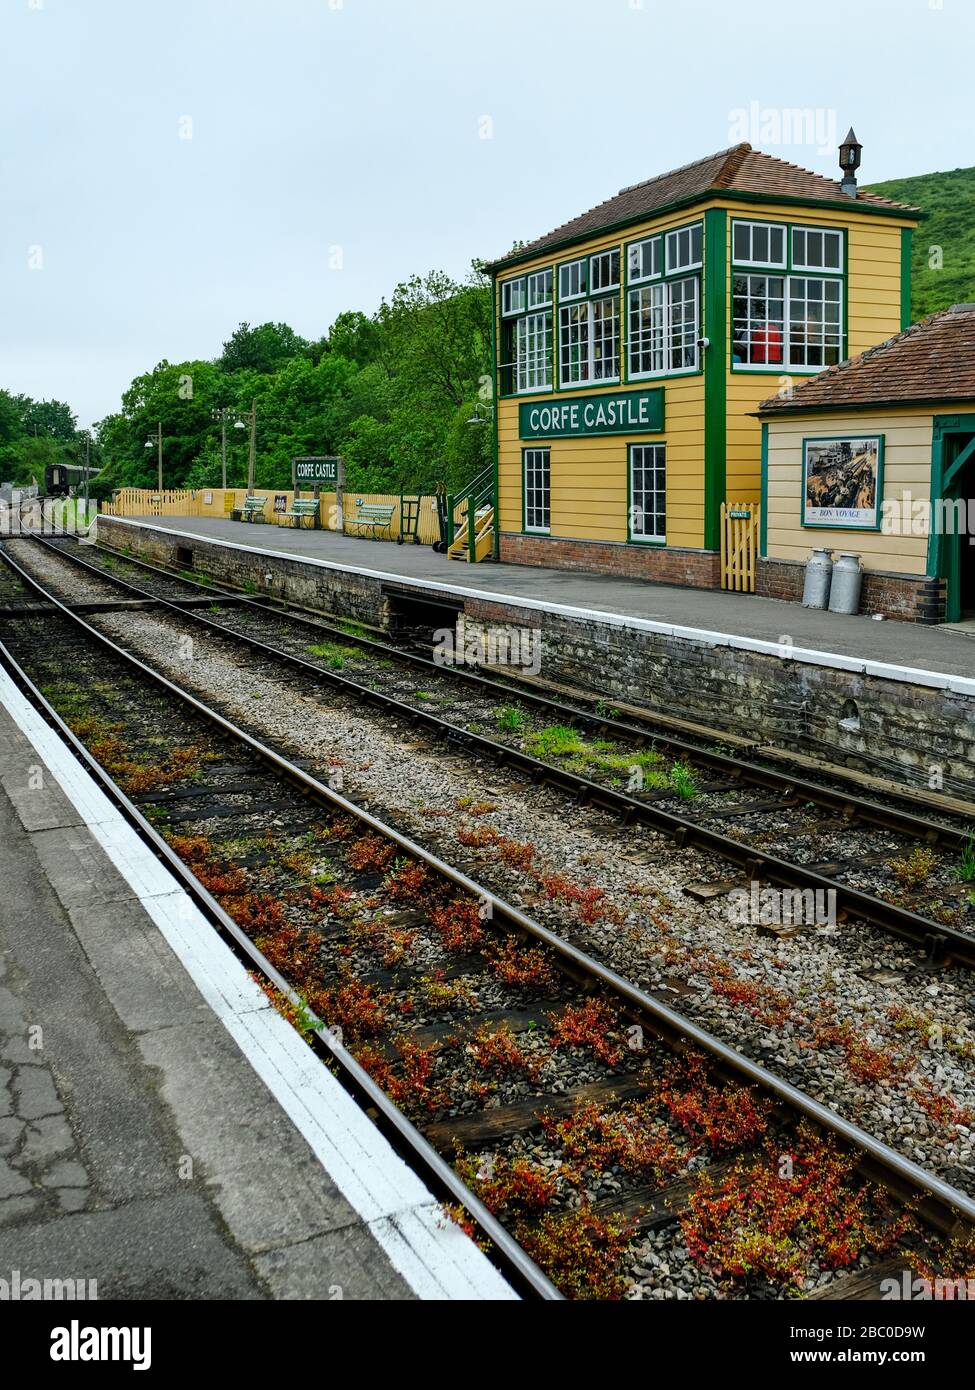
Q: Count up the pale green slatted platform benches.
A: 3